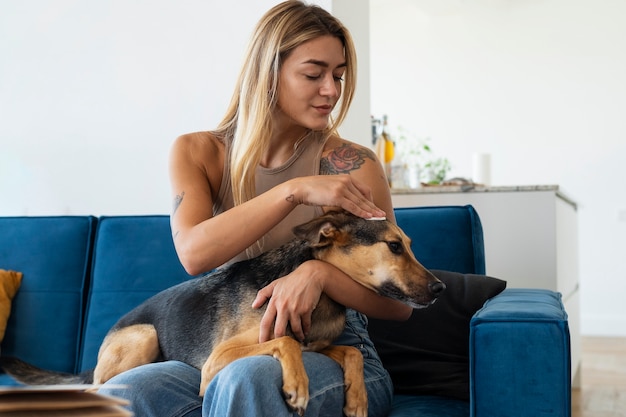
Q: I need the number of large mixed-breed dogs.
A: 1